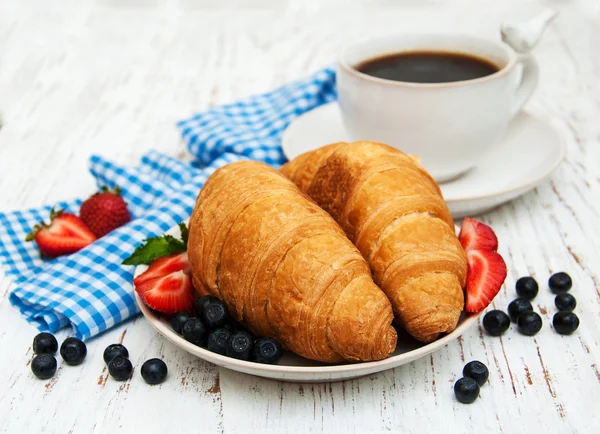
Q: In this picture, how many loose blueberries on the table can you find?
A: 15